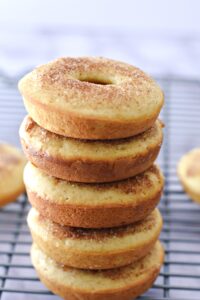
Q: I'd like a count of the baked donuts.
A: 7